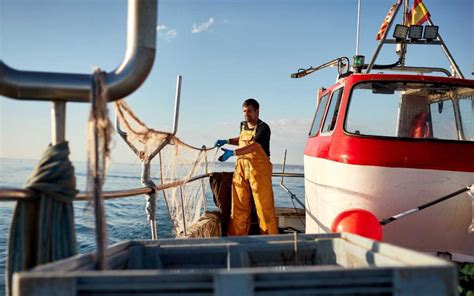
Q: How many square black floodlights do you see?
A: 3